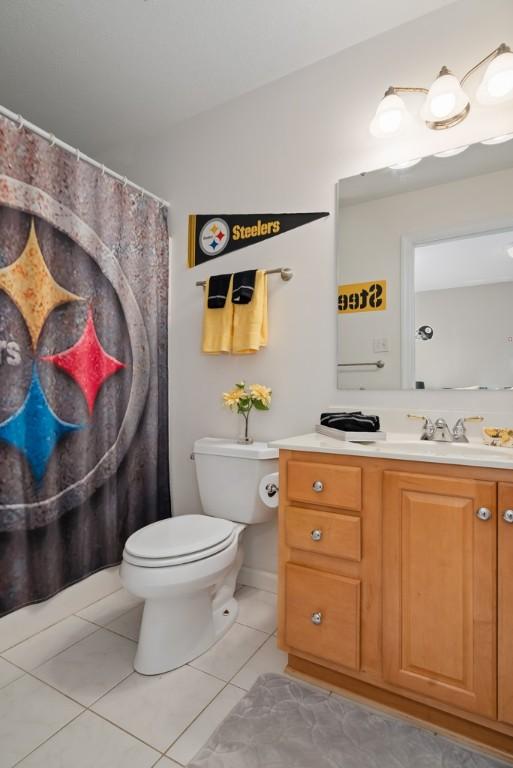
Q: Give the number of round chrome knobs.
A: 5